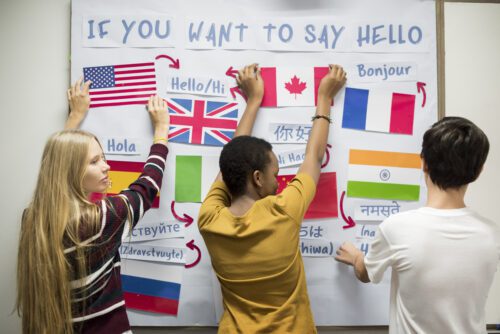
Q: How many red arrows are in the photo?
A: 8